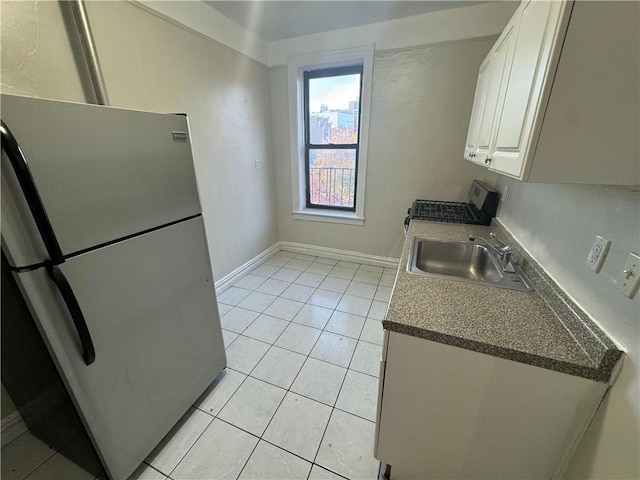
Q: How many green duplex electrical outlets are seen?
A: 0